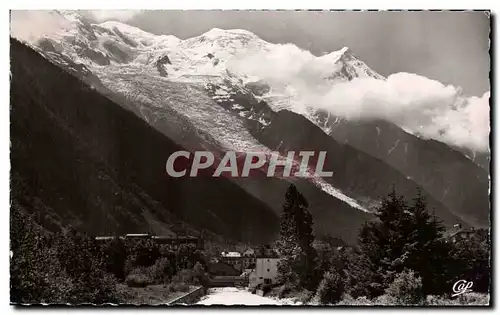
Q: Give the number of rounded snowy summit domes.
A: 2